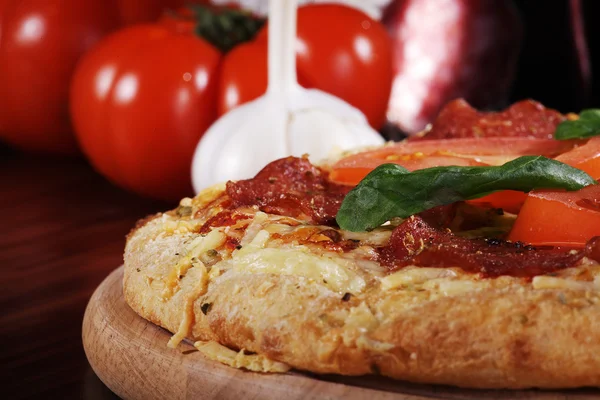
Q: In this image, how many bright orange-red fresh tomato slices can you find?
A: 3